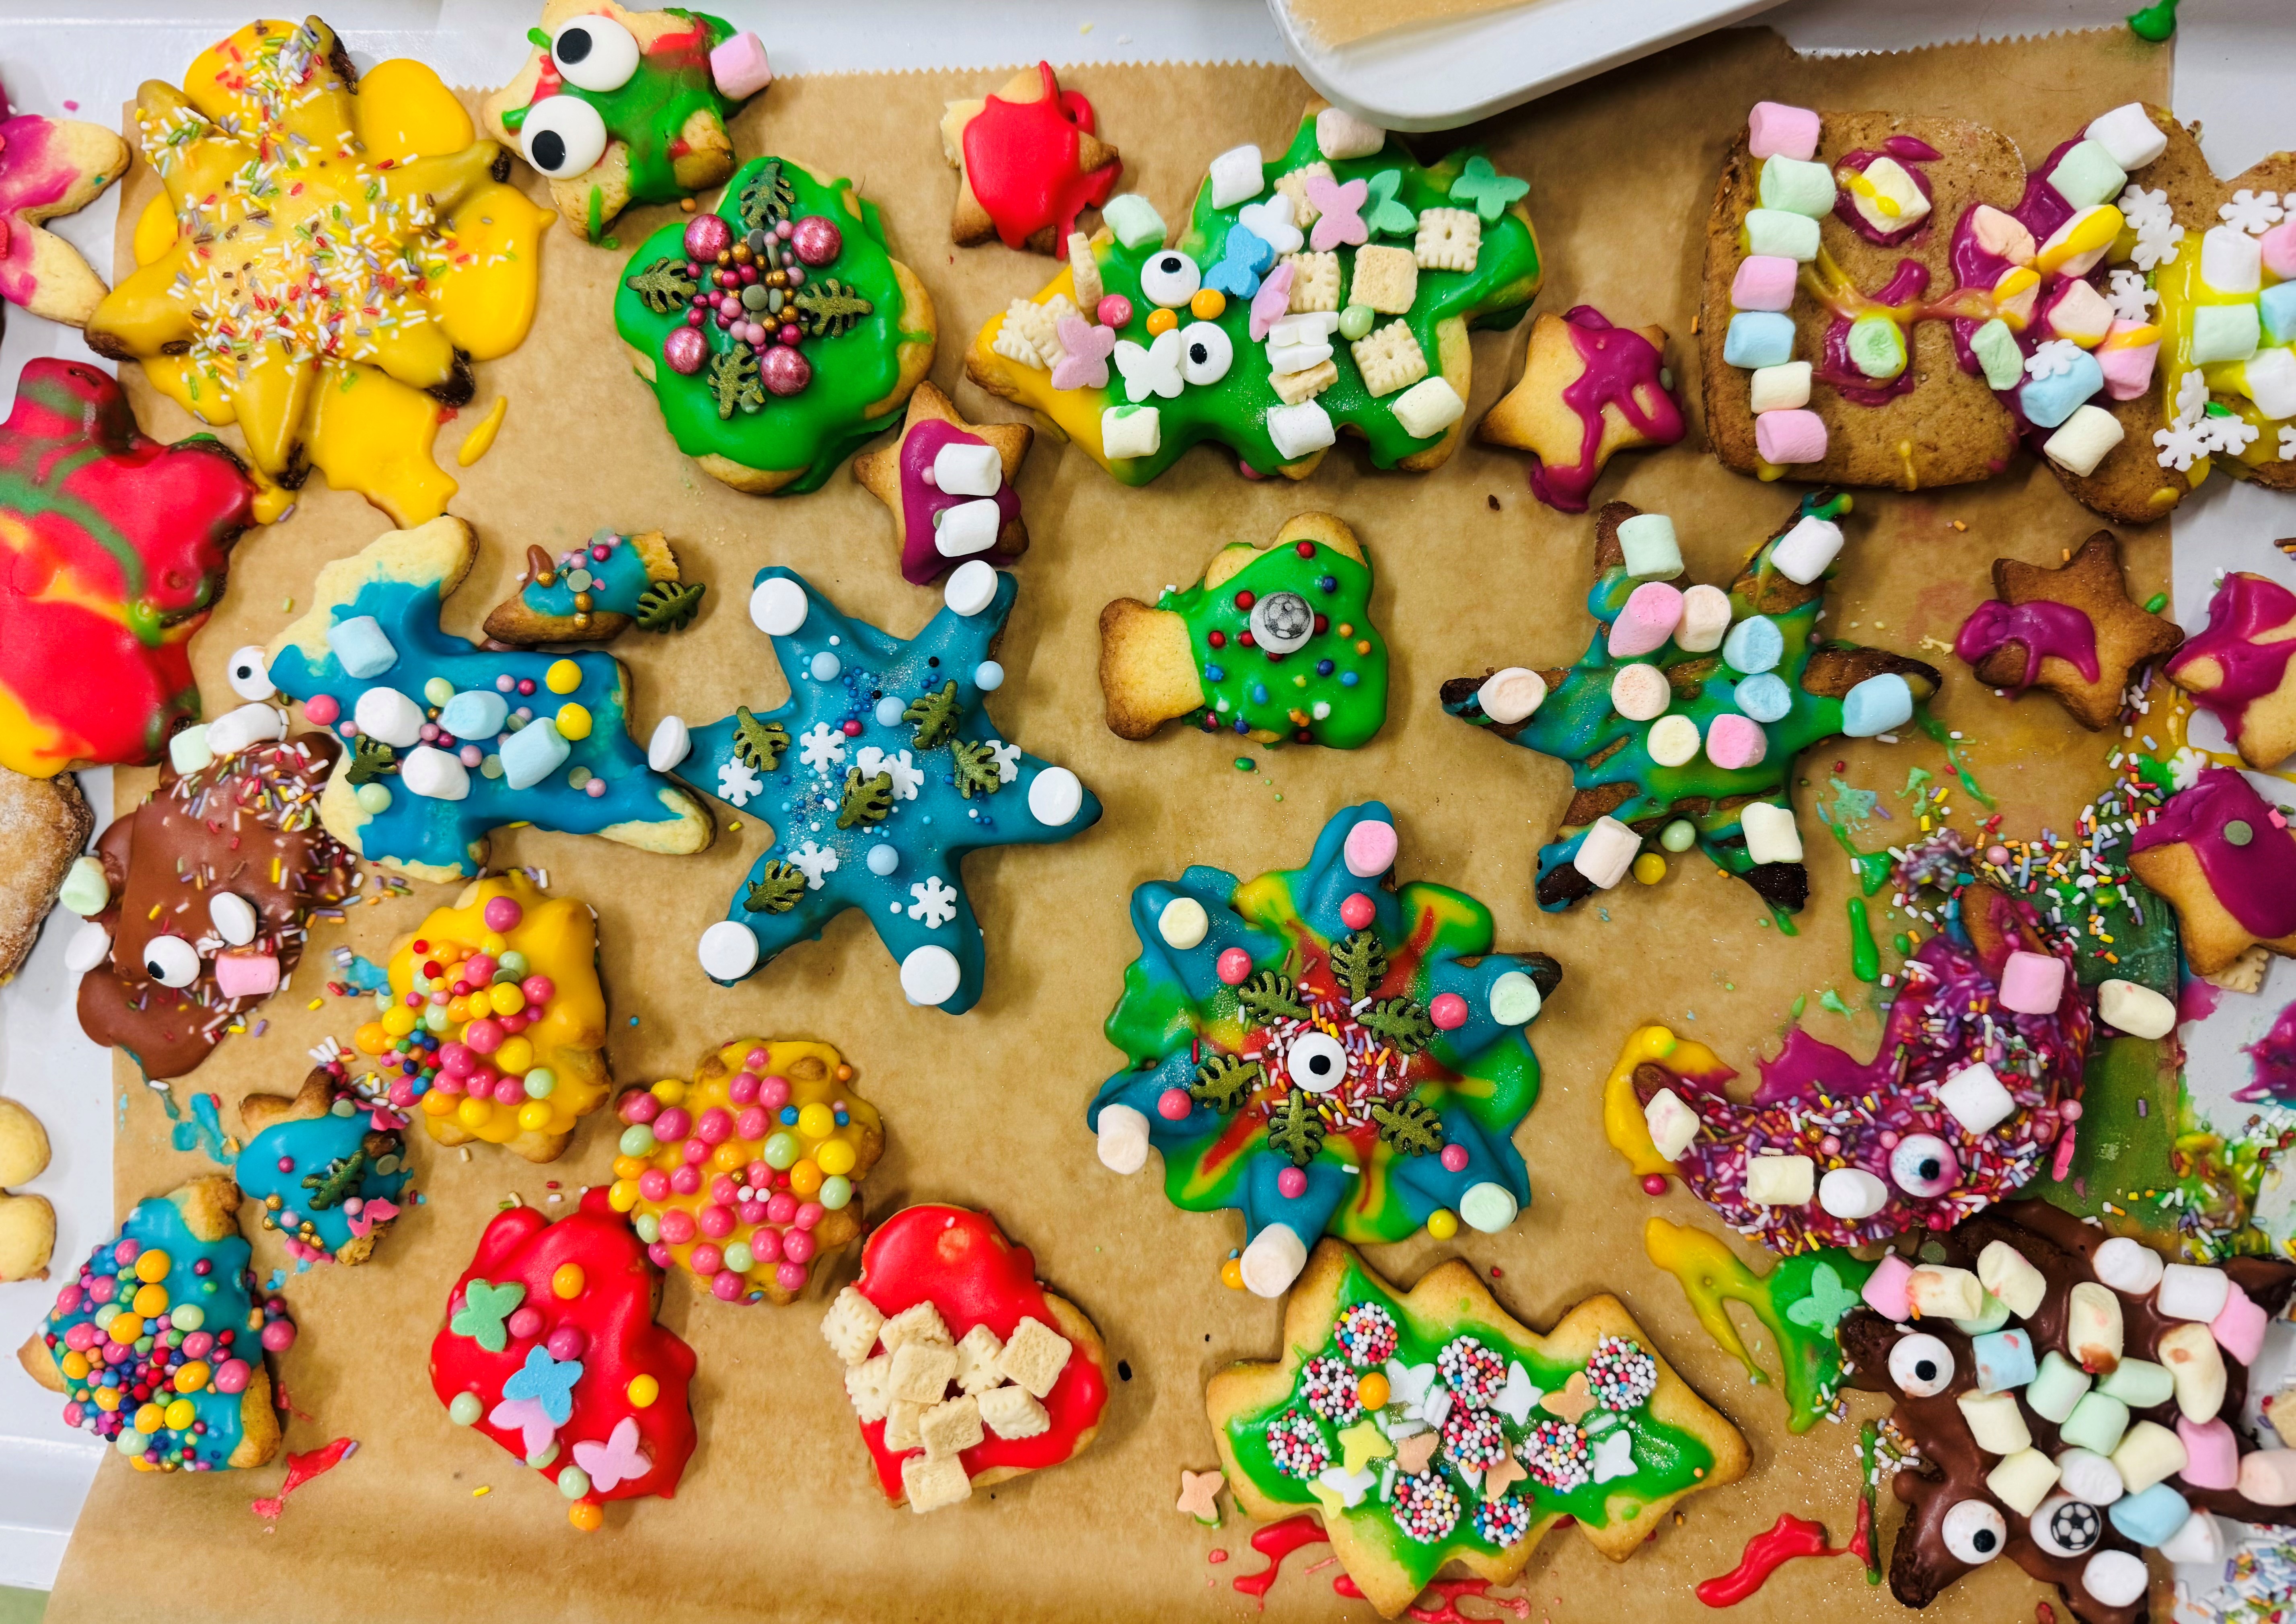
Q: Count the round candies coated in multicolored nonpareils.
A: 9